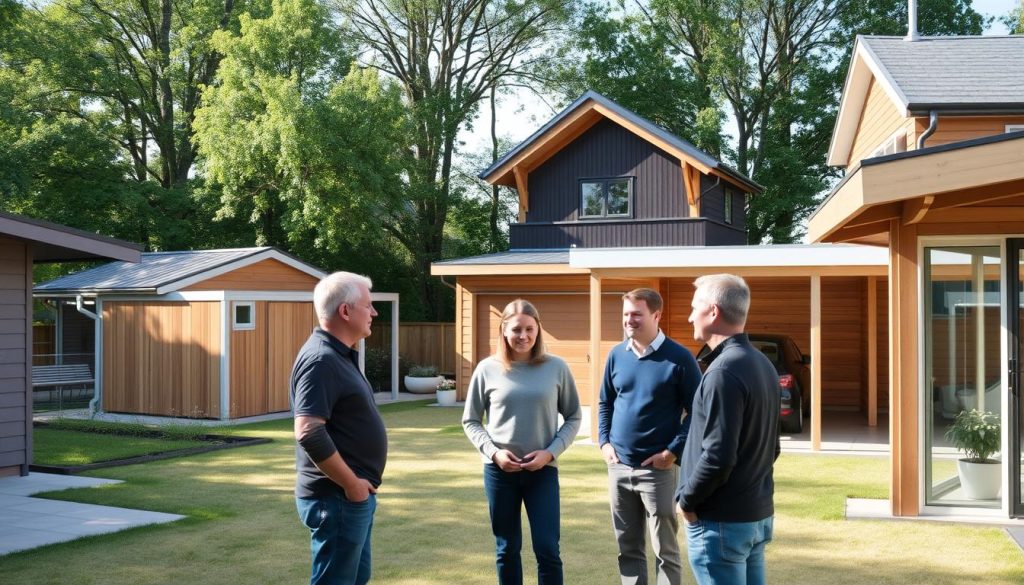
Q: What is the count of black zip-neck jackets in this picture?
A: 1